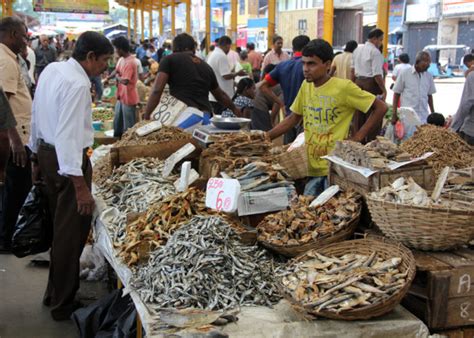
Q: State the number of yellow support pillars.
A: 13